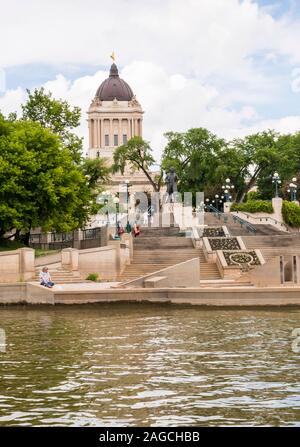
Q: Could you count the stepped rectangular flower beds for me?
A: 3